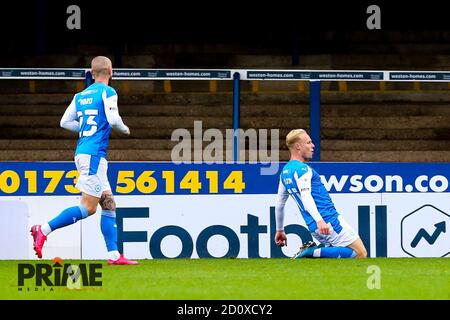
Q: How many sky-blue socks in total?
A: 3